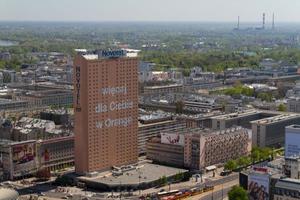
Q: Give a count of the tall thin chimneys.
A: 3